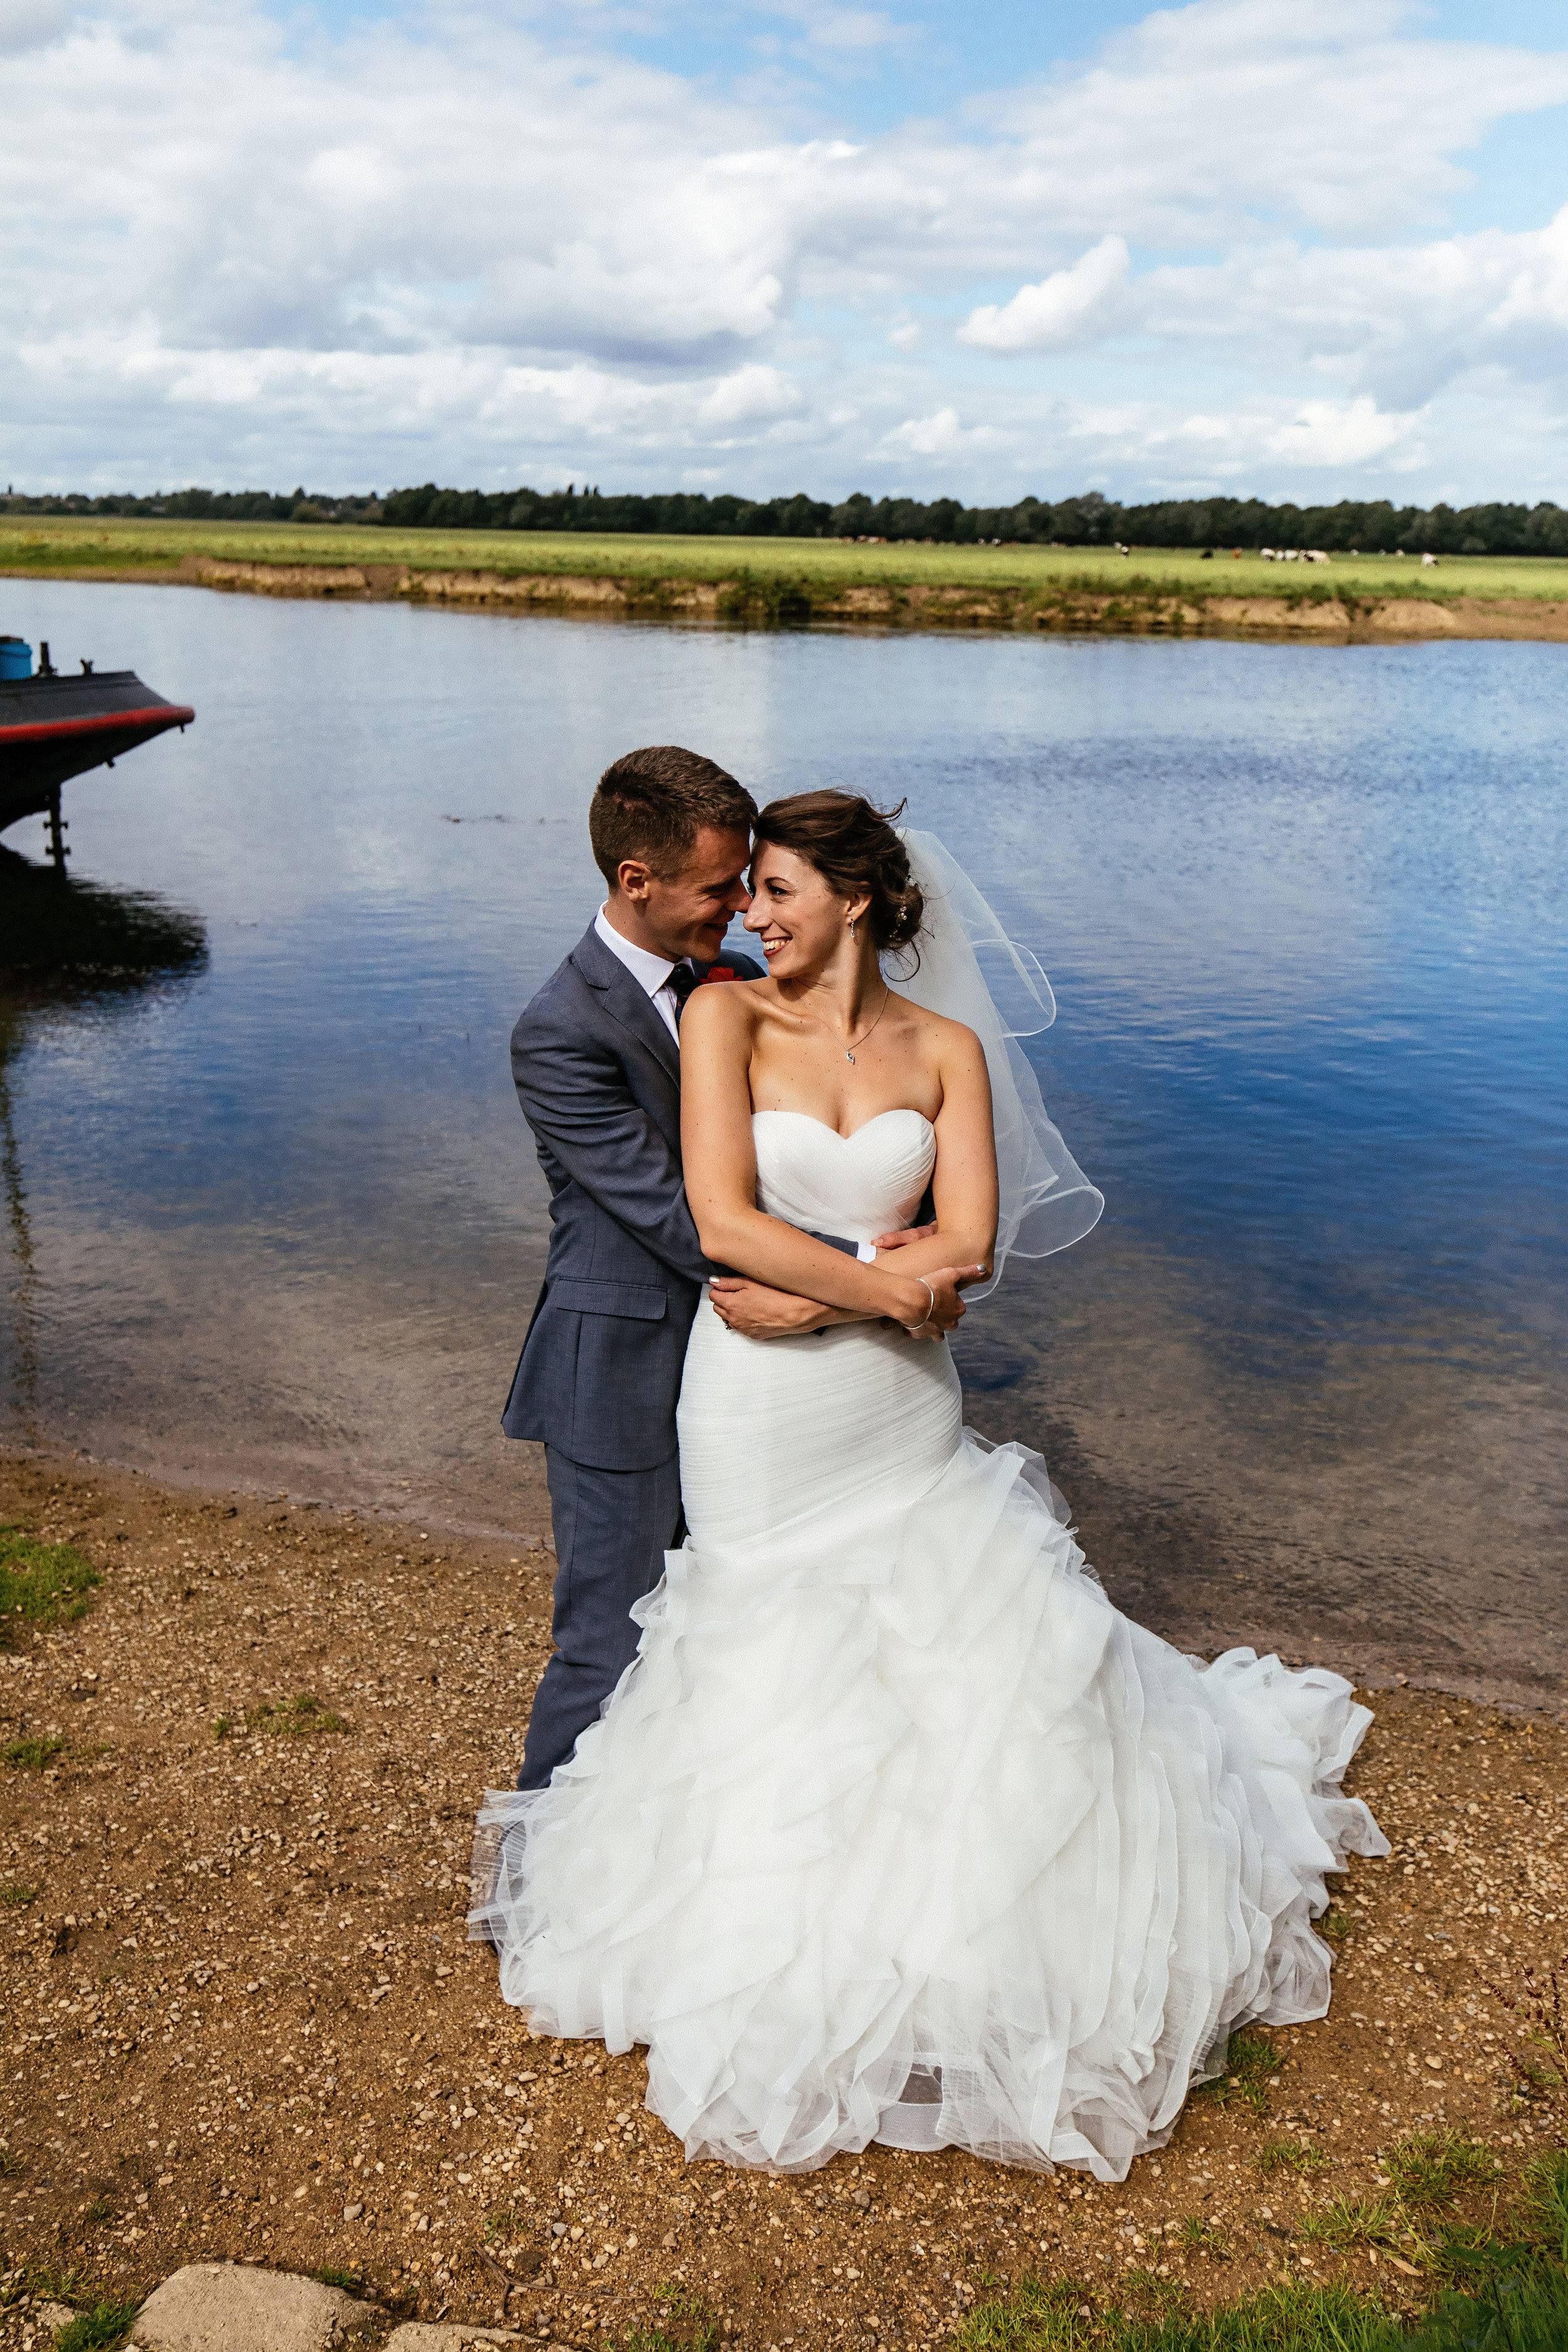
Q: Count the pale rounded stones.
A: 2